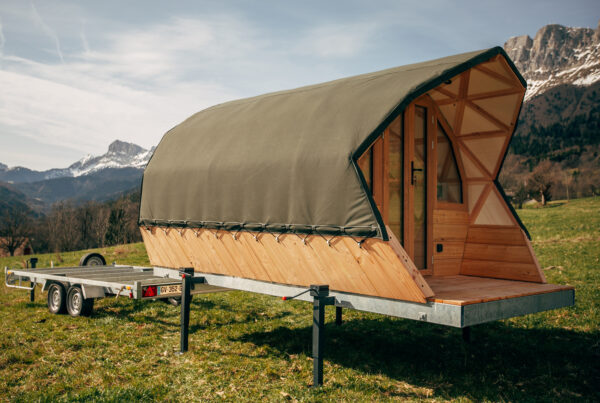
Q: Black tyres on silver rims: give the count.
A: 3